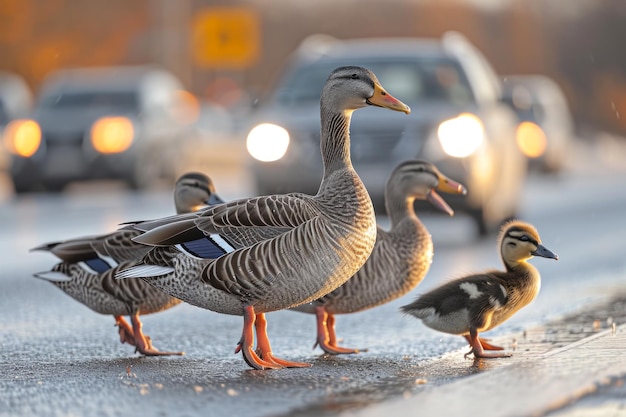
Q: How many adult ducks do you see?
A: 3